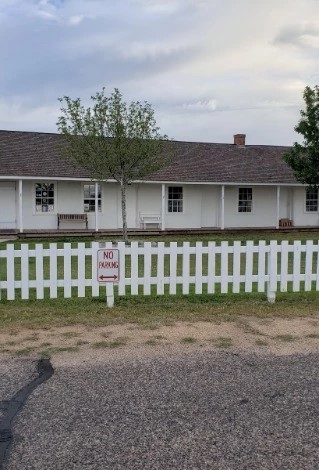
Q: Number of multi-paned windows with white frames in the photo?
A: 5